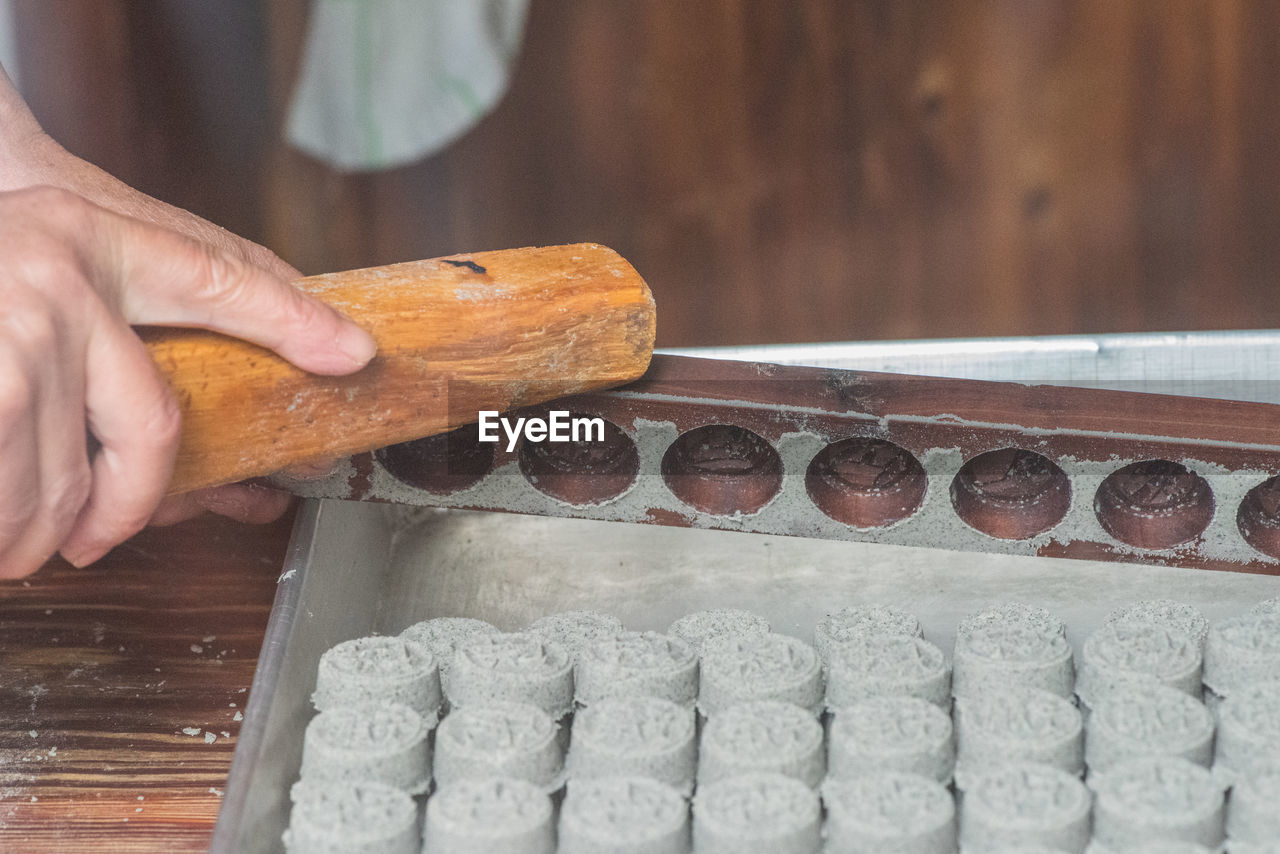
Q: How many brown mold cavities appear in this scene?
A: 7